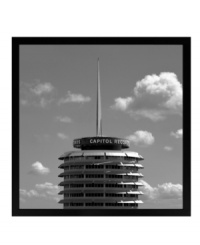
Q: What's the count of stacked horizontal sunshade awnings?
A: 6